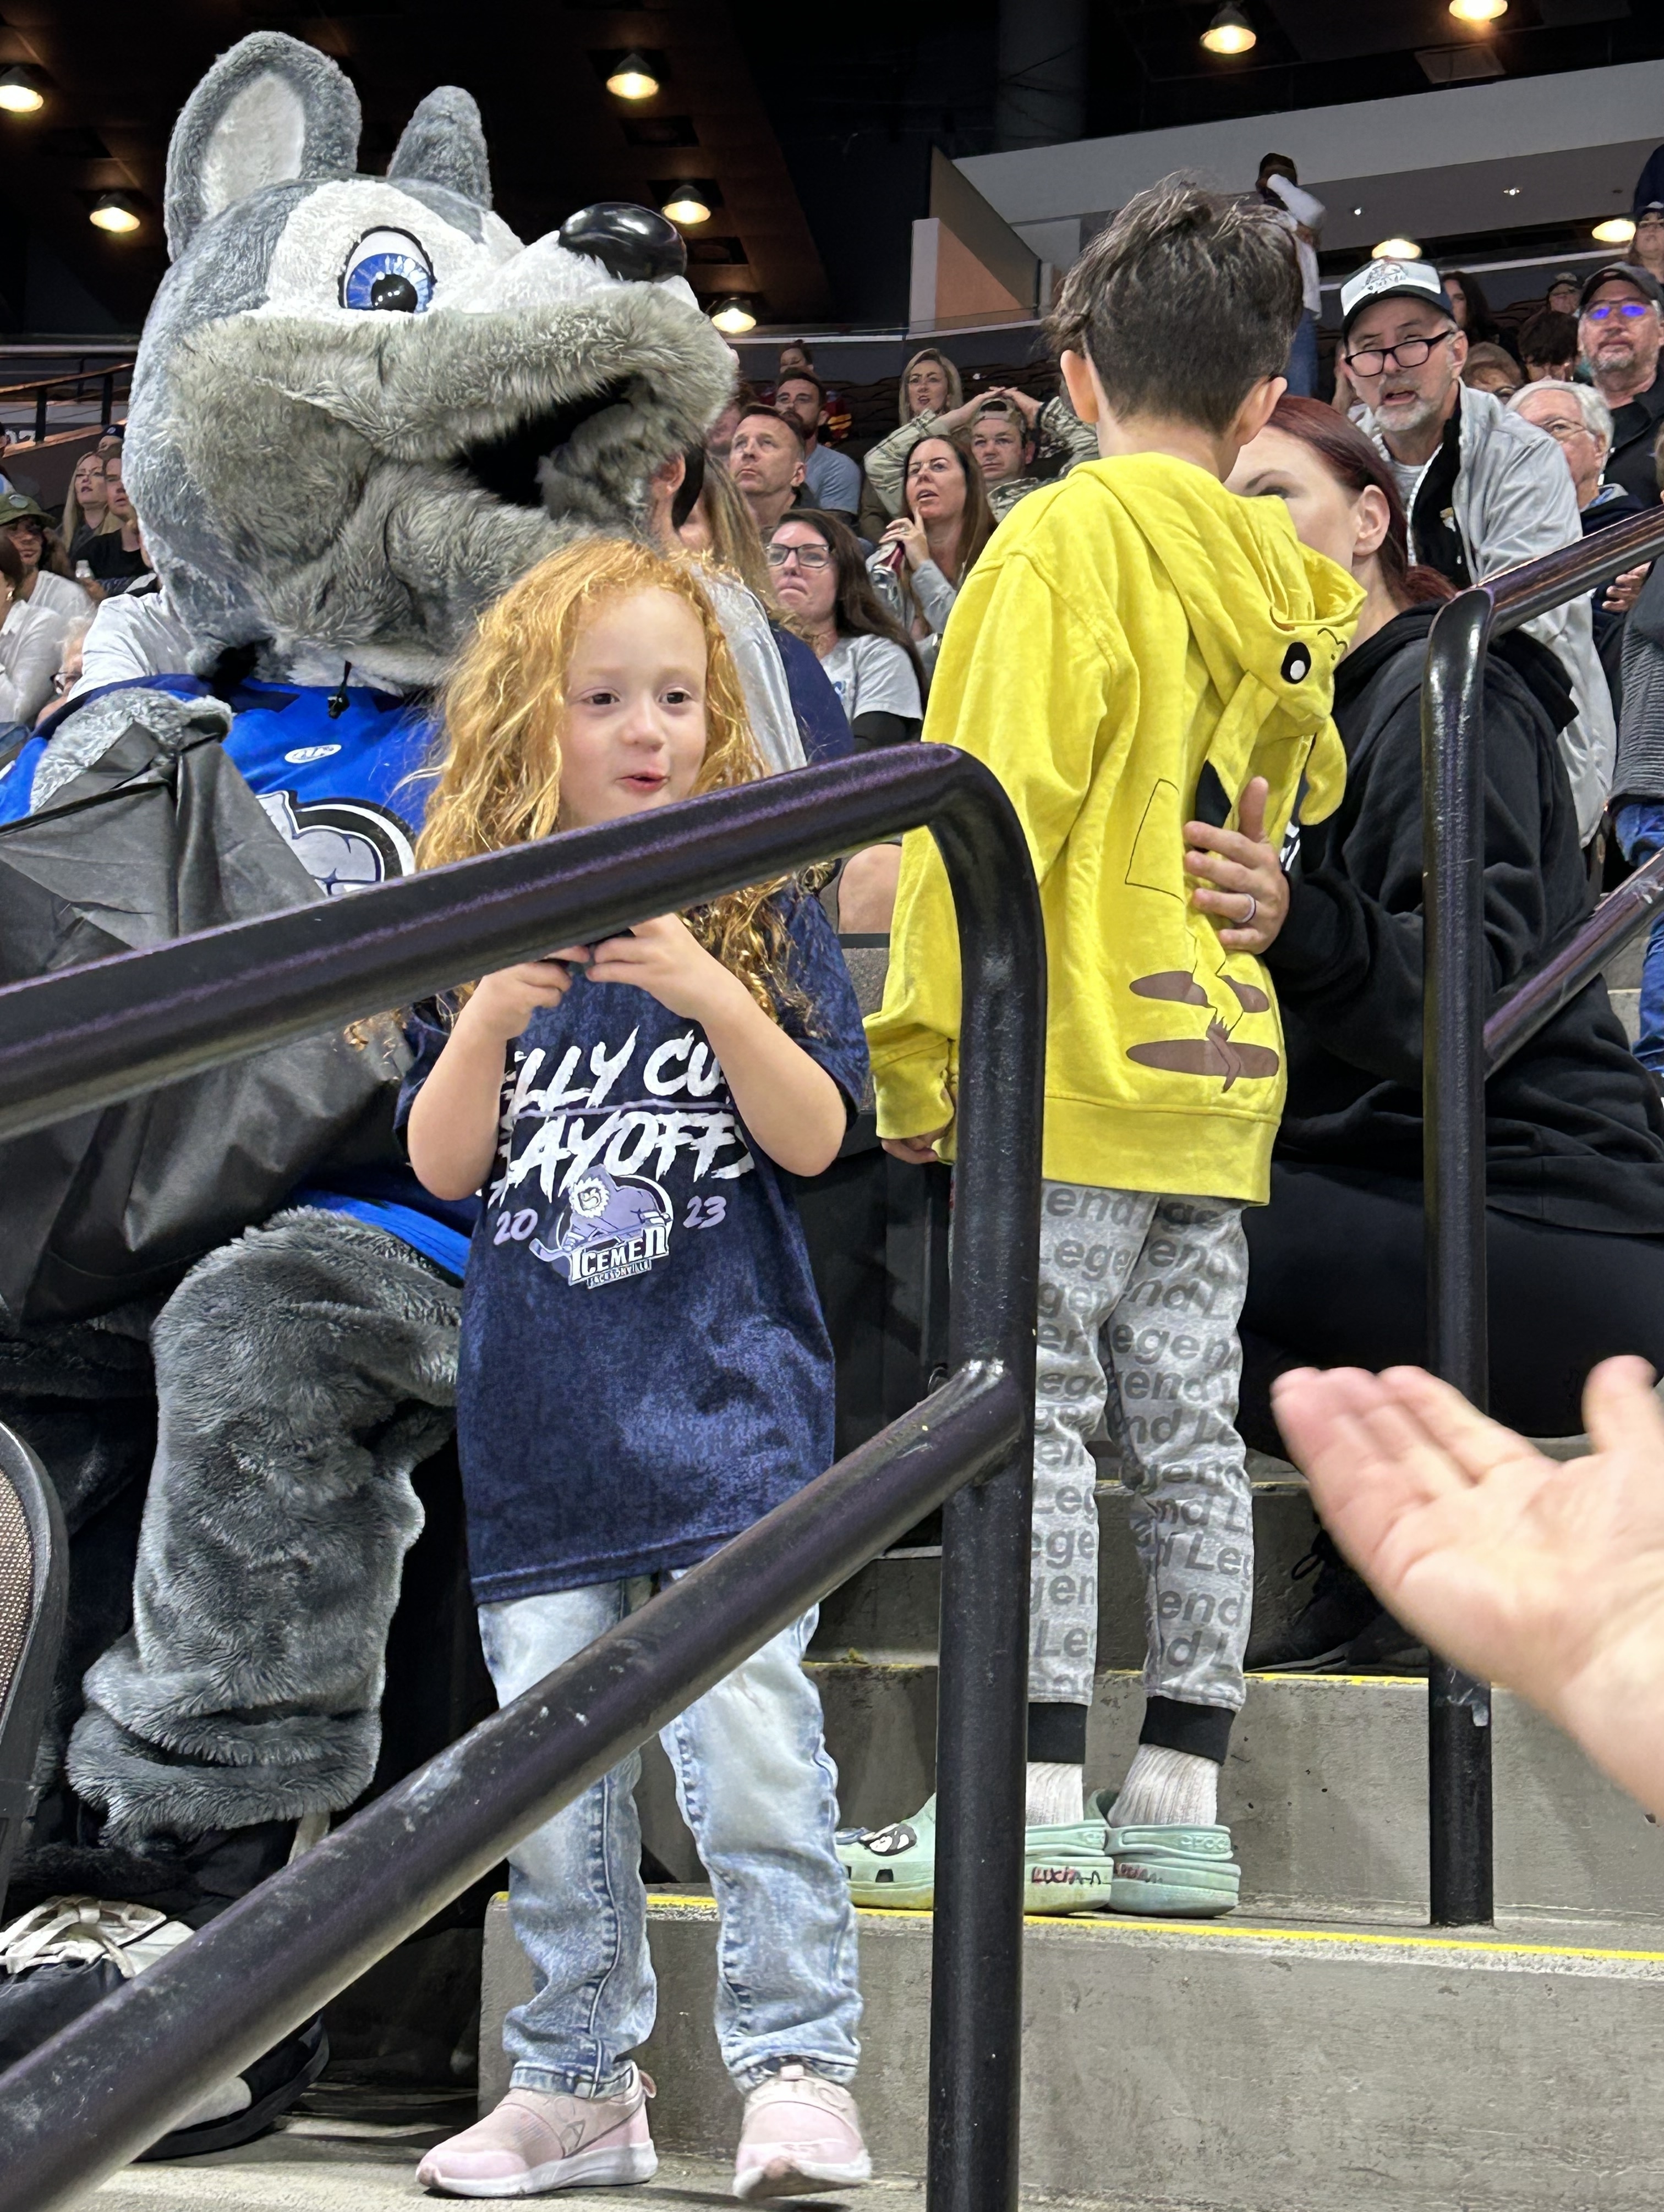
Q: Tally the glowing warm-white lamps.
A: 9